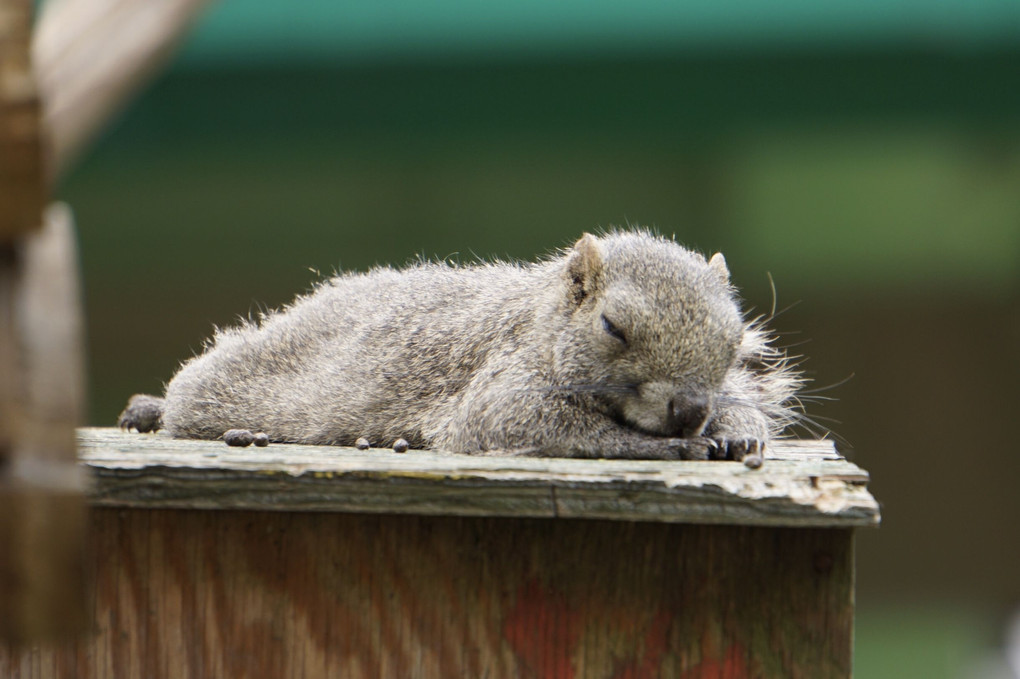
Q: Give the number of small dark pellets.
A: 5